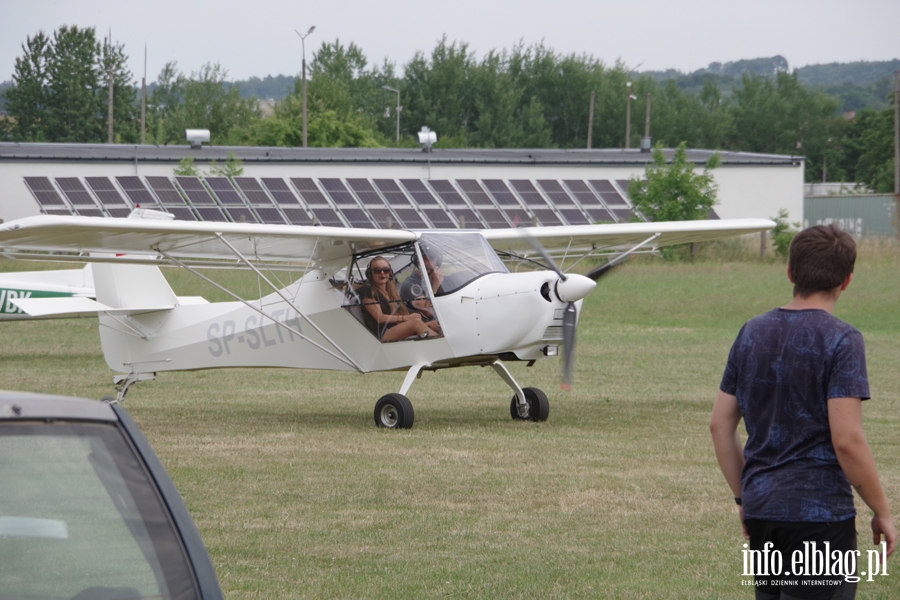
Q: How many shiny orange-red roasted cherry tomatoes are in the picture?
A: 0